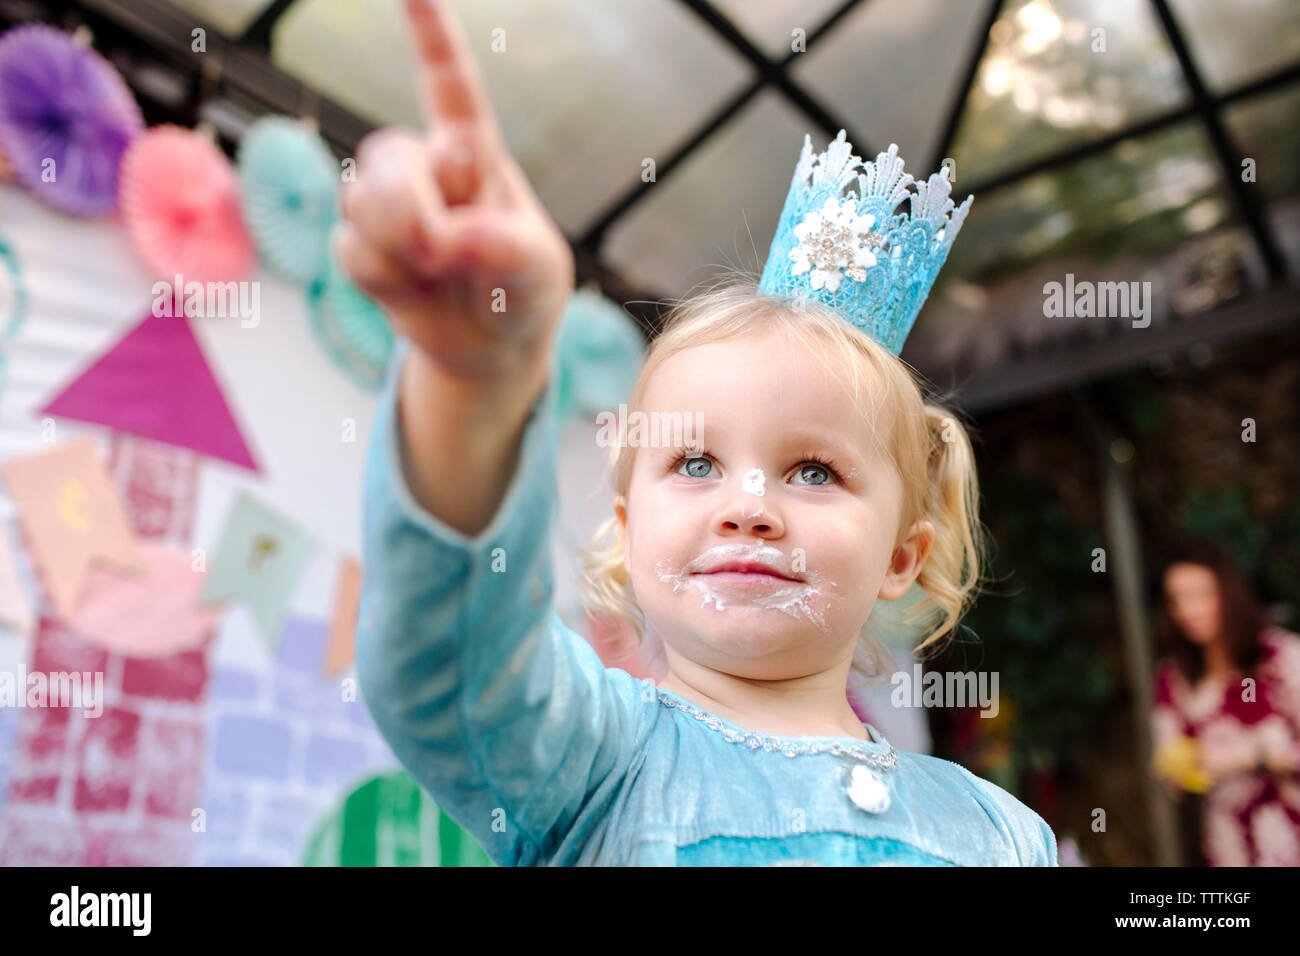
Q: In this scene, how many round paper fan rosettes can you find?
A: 5